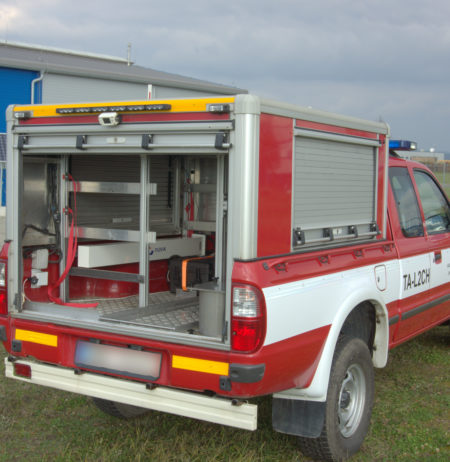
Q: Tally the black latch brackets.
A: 8